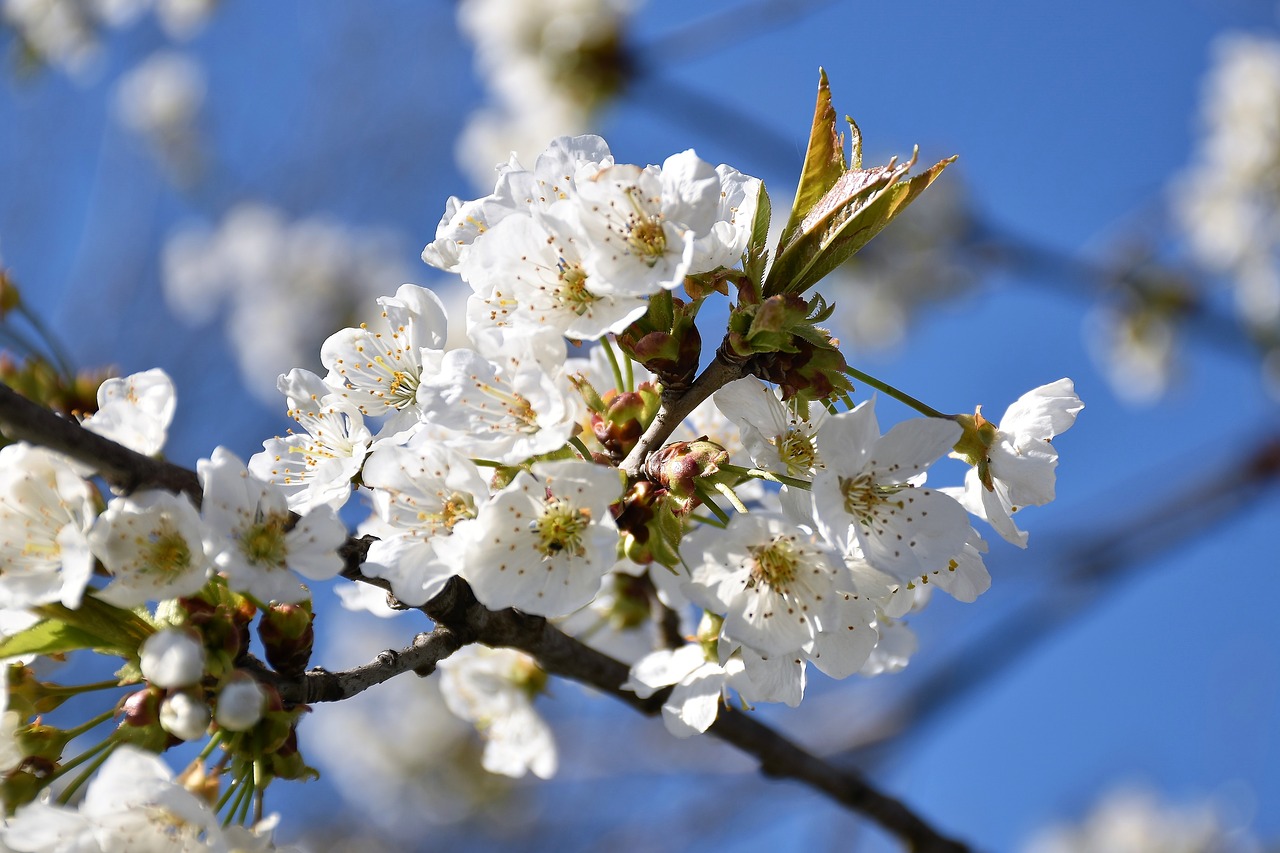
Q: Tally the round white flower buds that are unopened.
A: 3